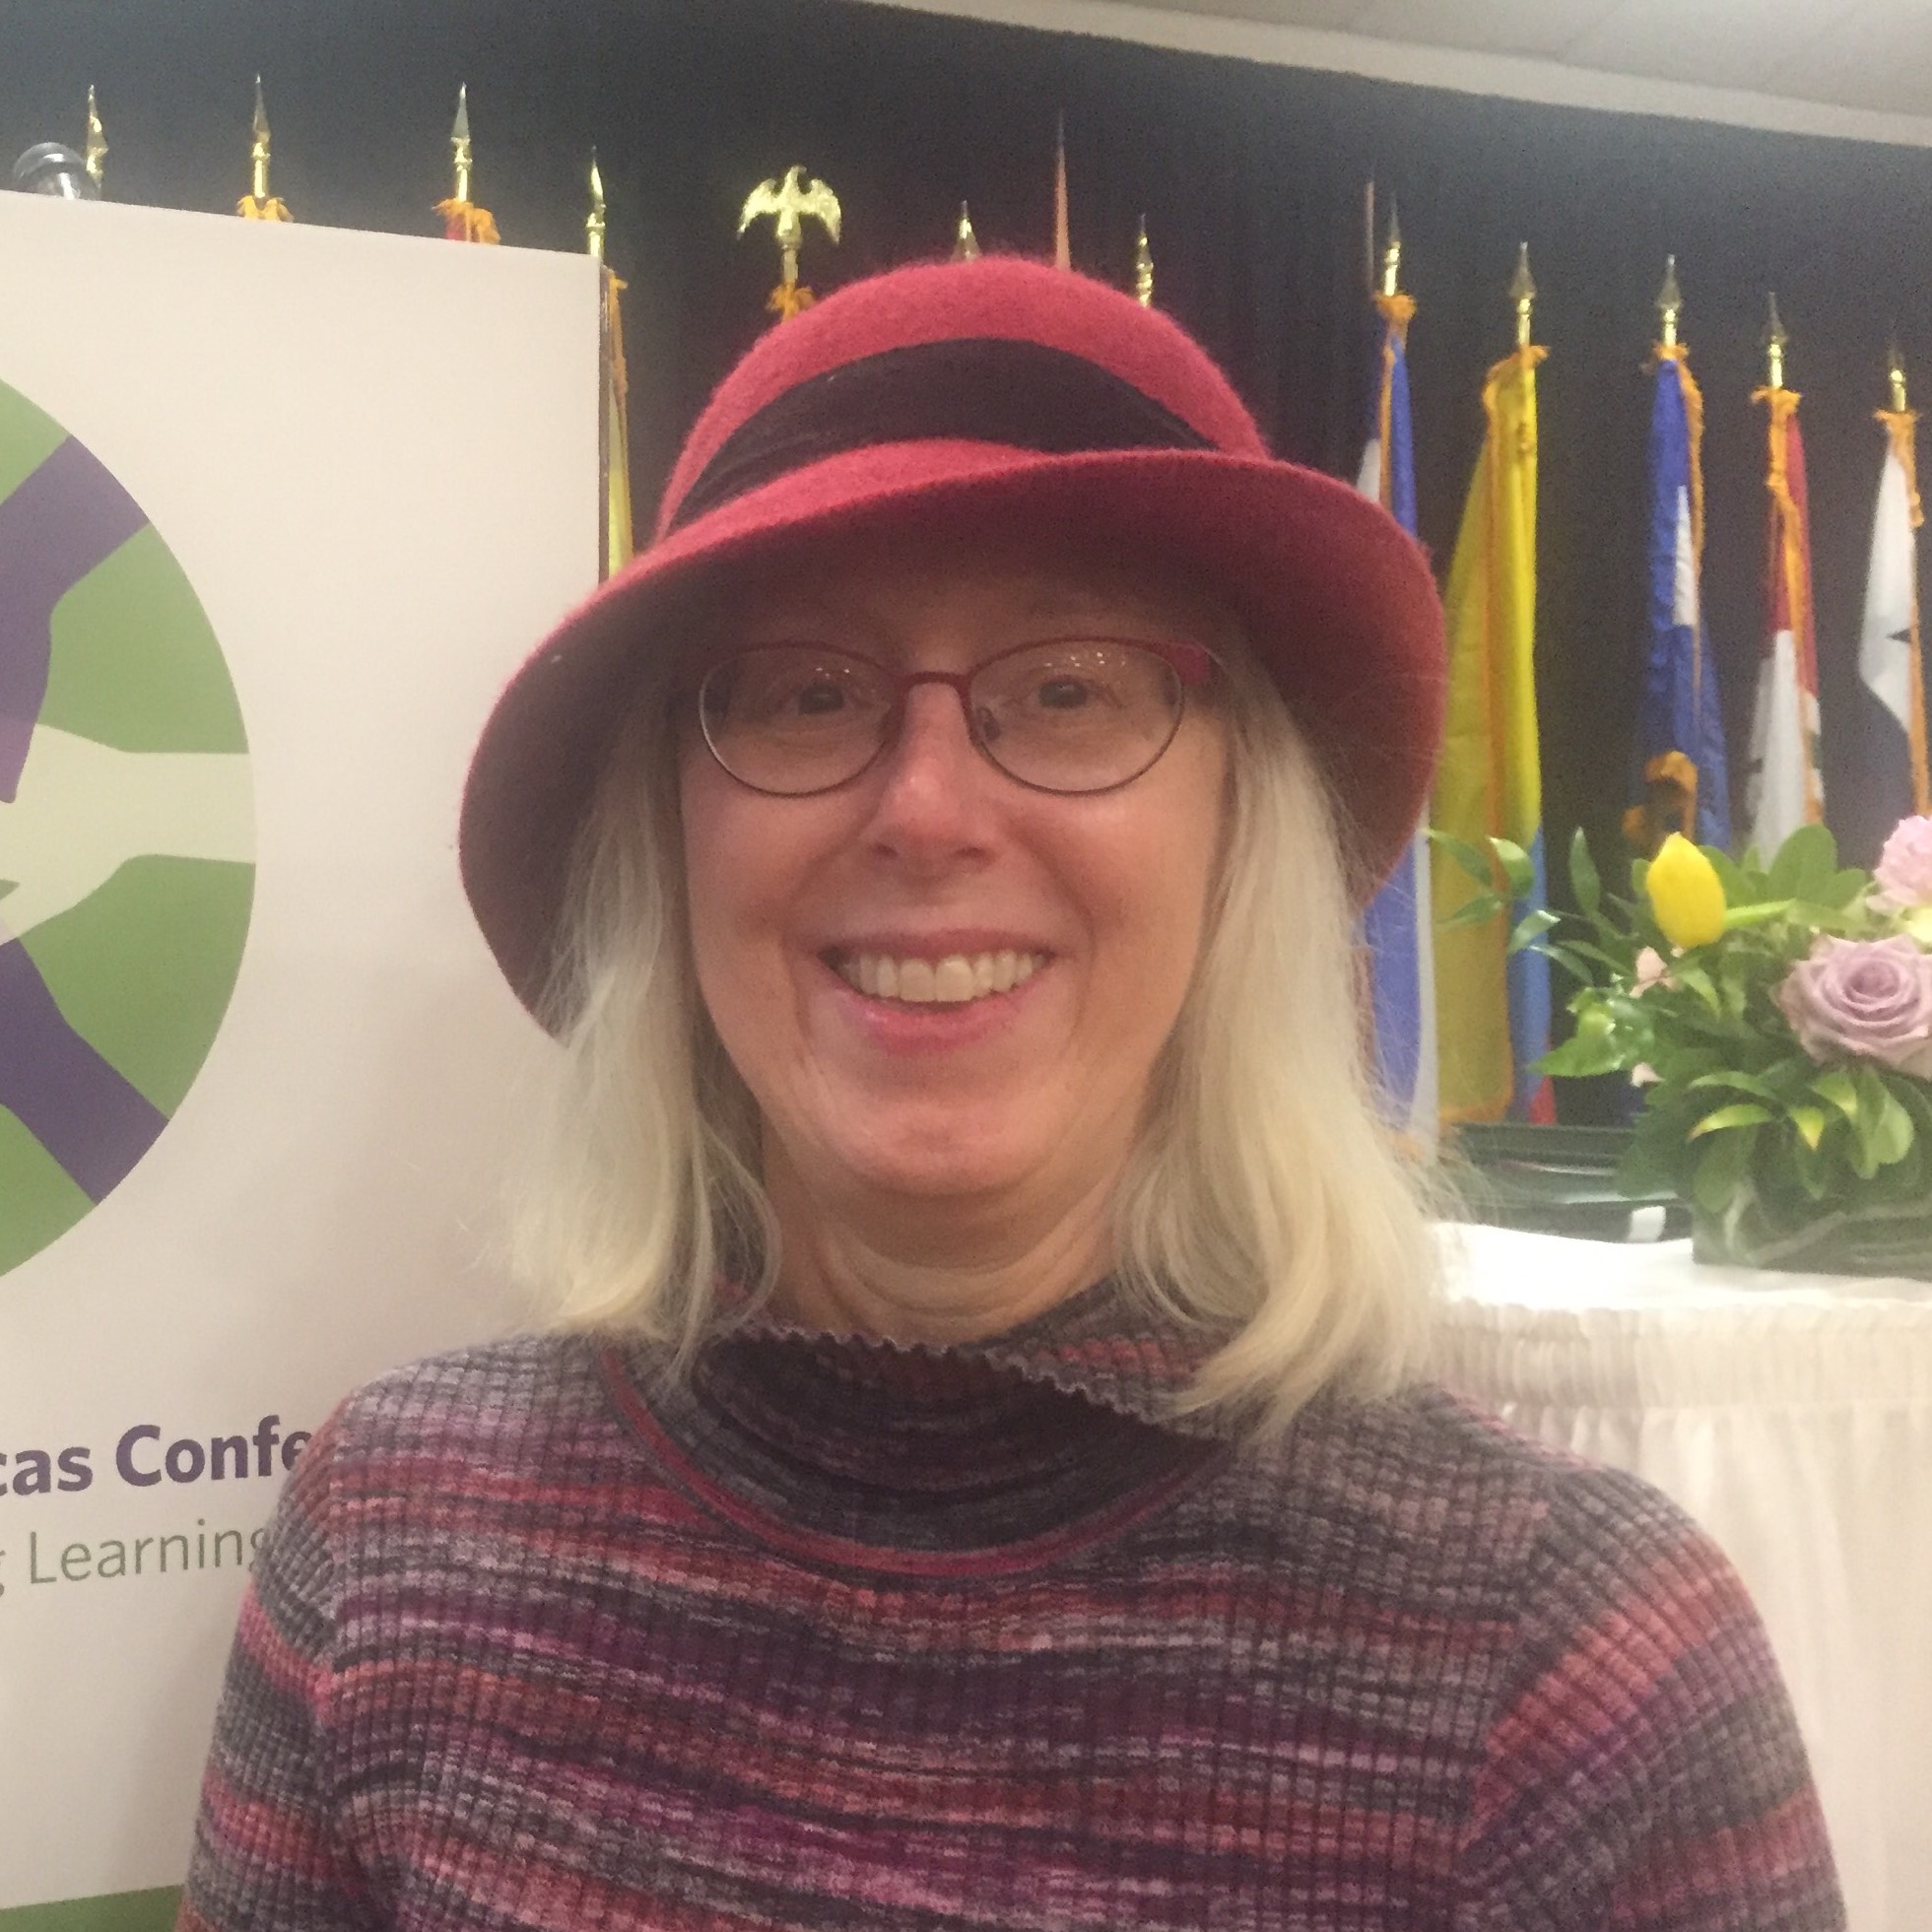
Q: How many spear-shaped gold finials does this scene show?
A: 11